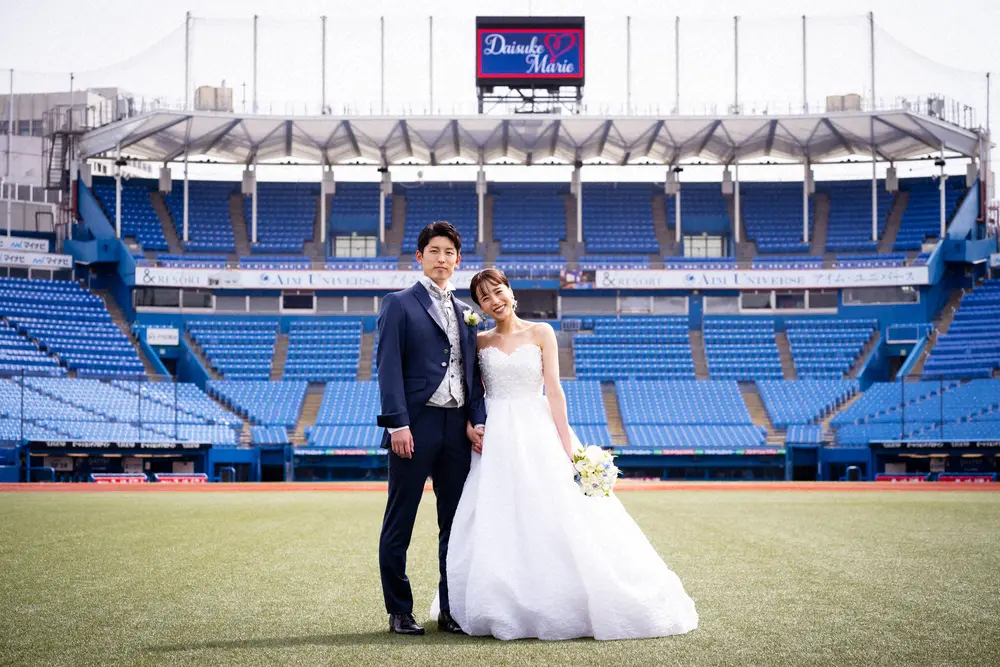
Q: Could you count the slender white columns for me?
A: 12